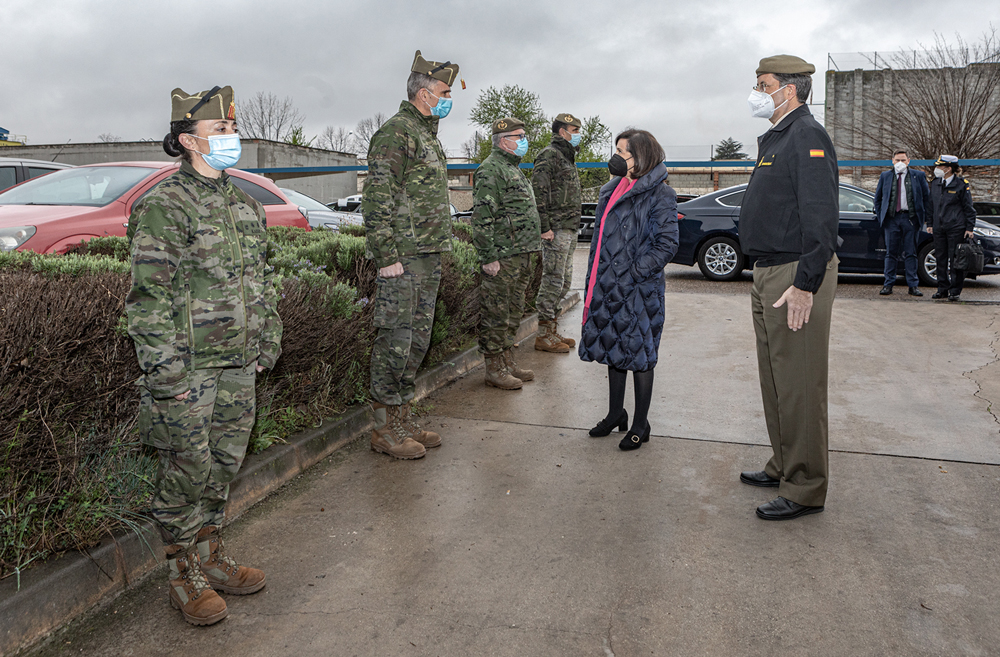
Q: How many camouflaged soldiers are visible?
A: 4